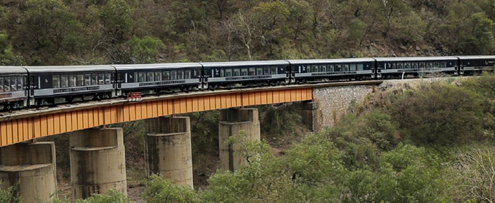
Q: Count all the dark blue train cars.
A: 7